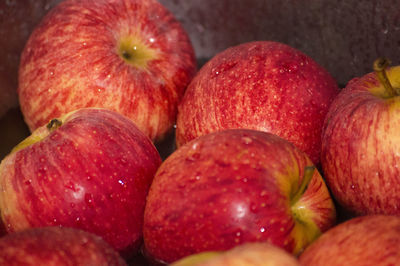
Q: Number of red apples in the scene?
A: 8